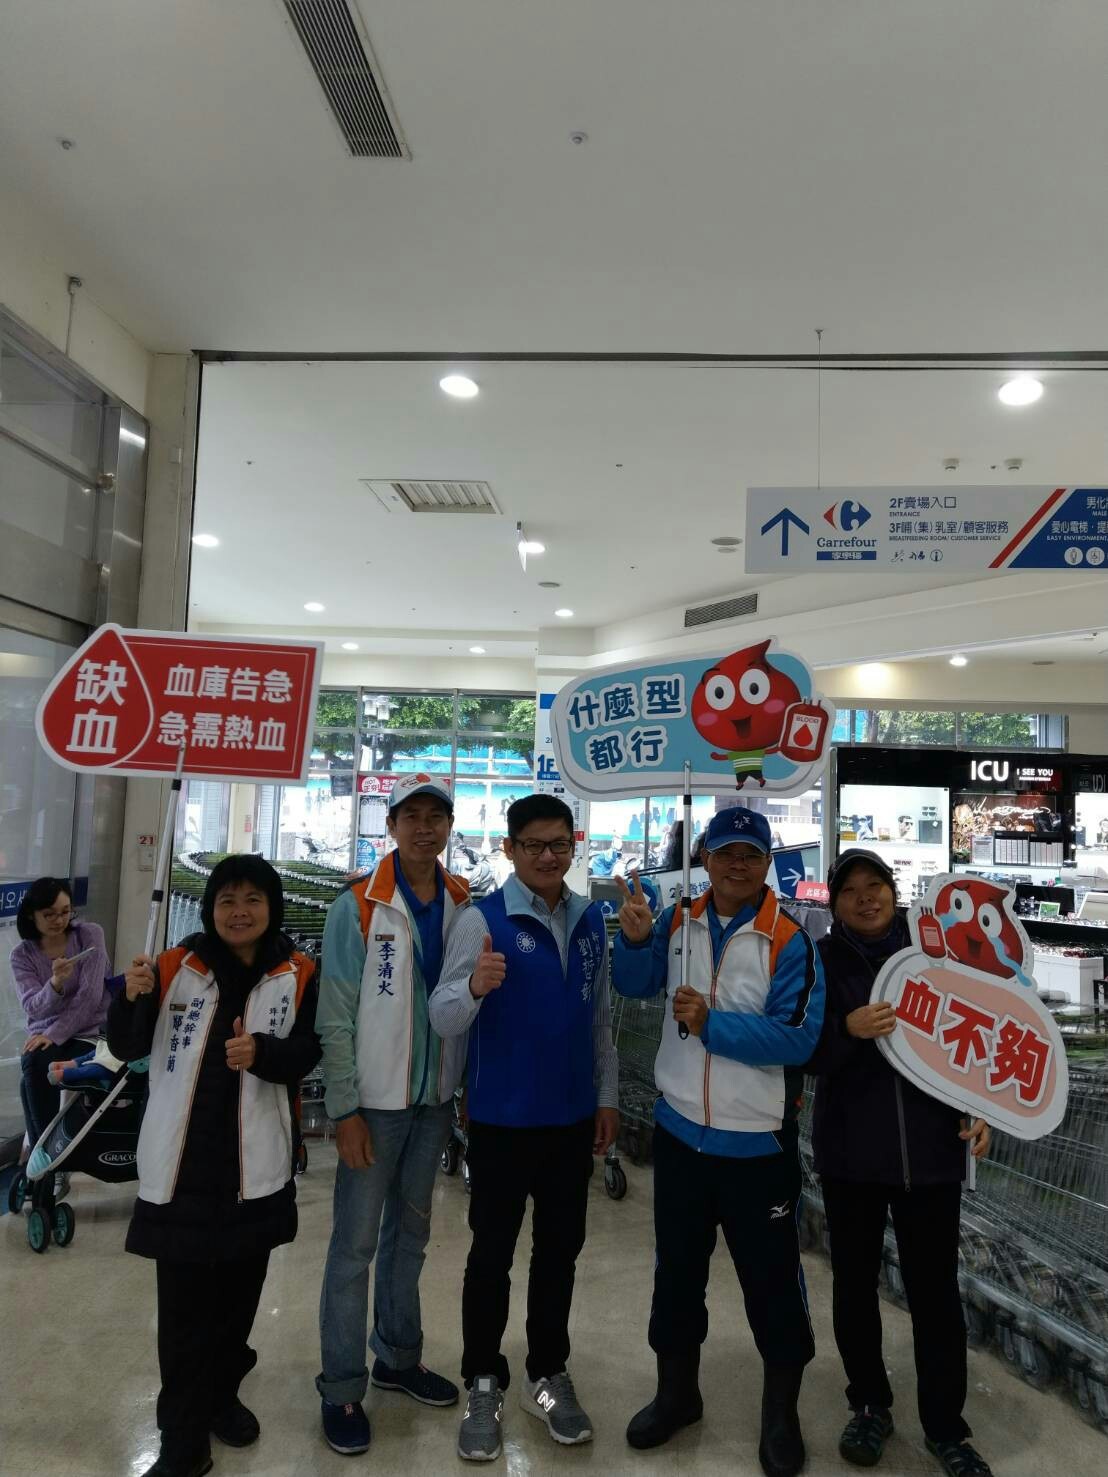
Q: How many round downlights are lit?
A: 9